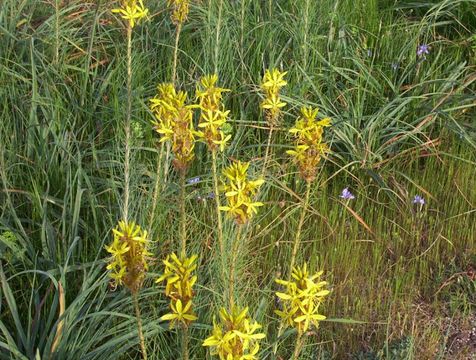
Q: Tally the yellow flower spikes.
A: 12